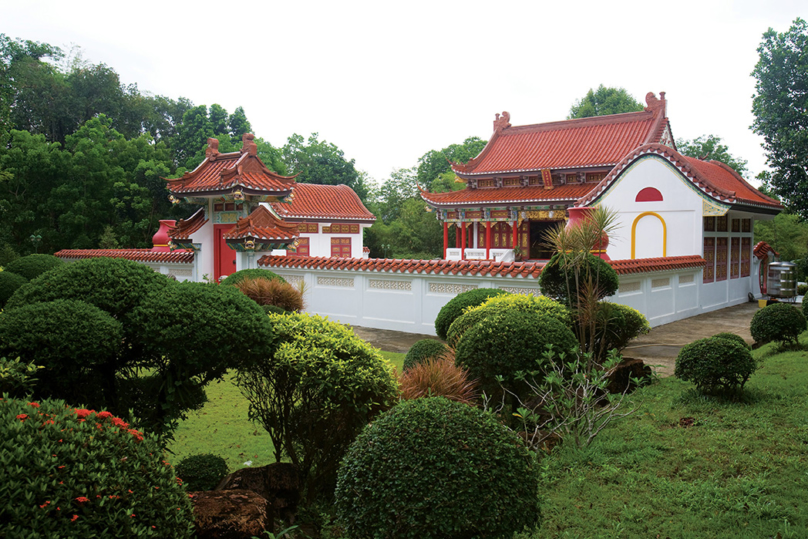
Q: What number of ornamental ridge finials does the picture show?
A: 4